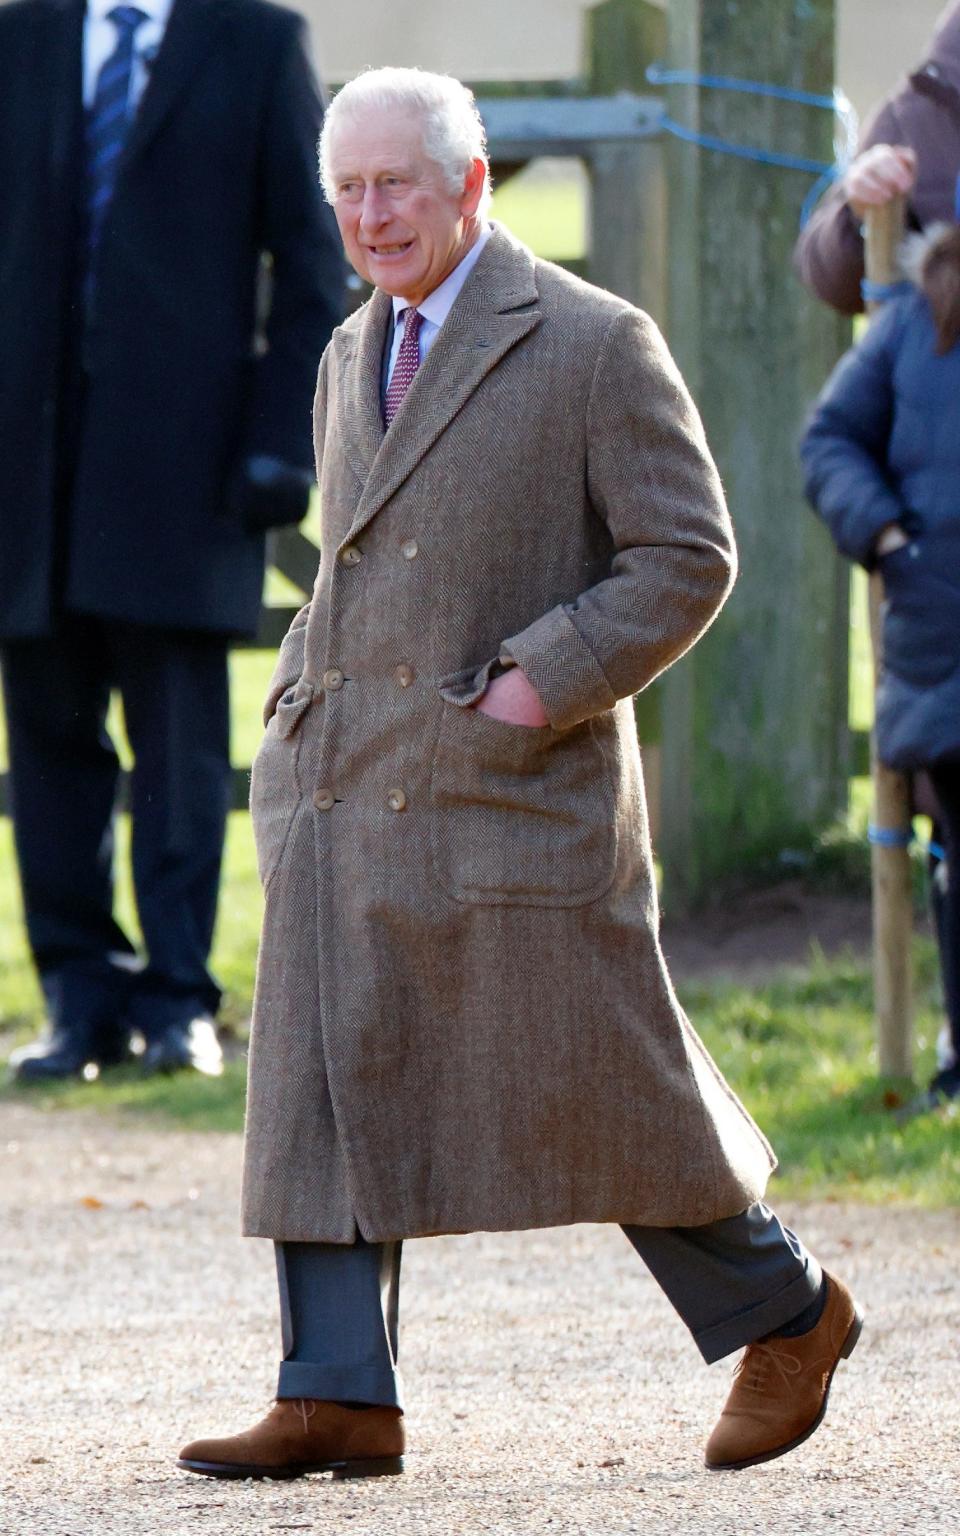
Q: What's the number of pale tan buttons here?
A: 6